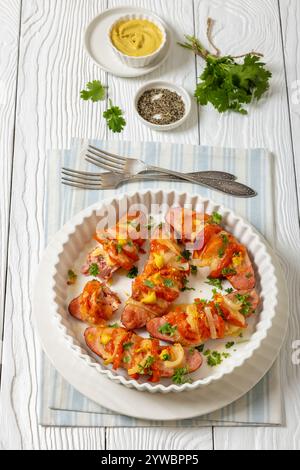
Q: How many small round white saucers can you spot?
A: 1